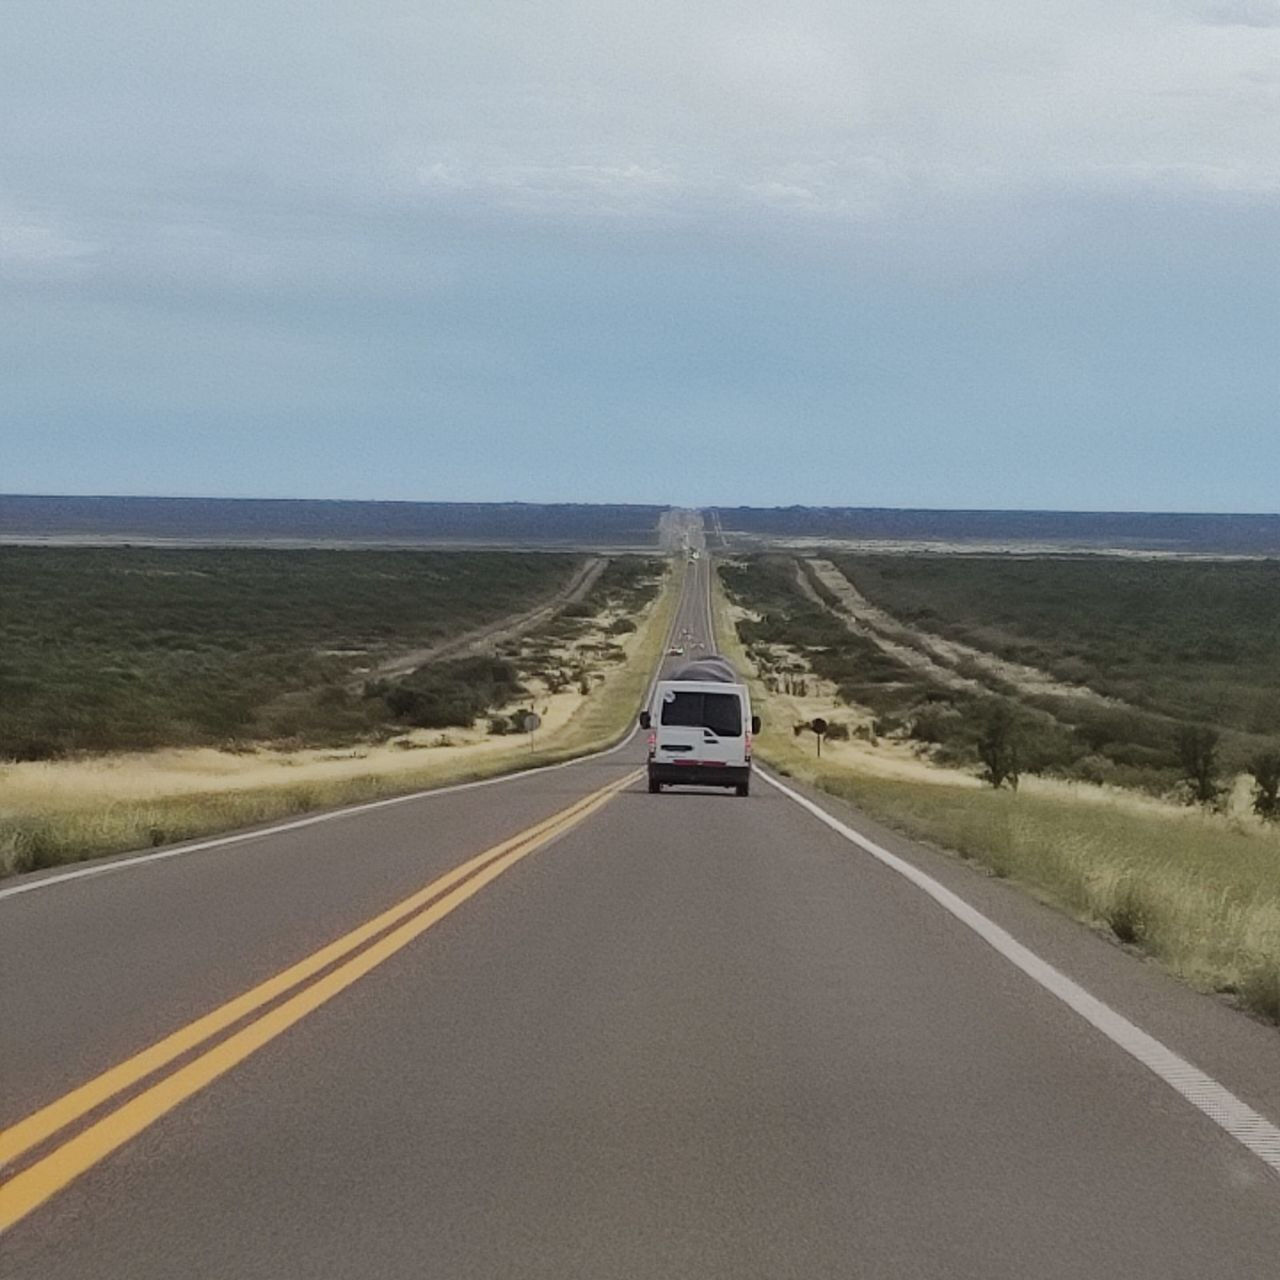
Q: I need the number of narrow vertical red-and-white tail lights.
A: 2